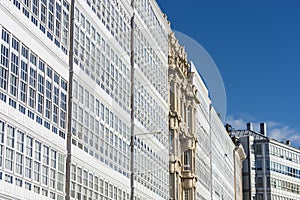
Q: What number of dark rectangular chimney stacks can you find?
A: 2